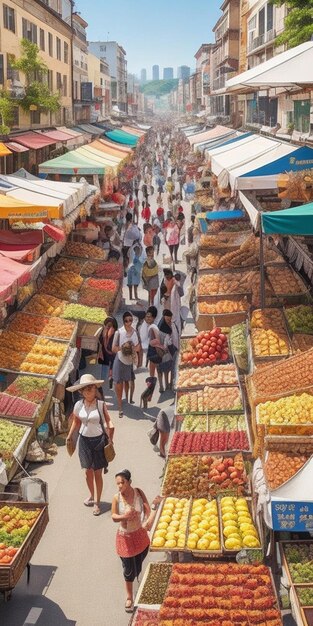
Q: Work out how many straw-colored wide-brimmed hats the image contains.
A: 1